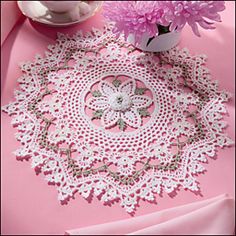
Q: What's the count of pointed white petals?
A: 6